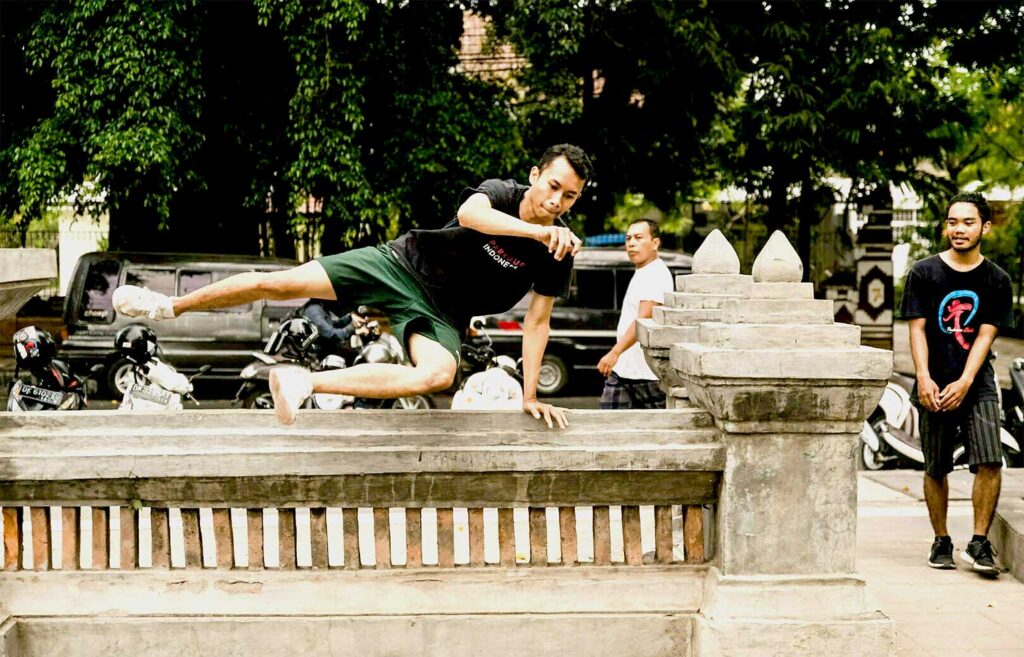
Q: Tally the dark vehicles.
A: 2